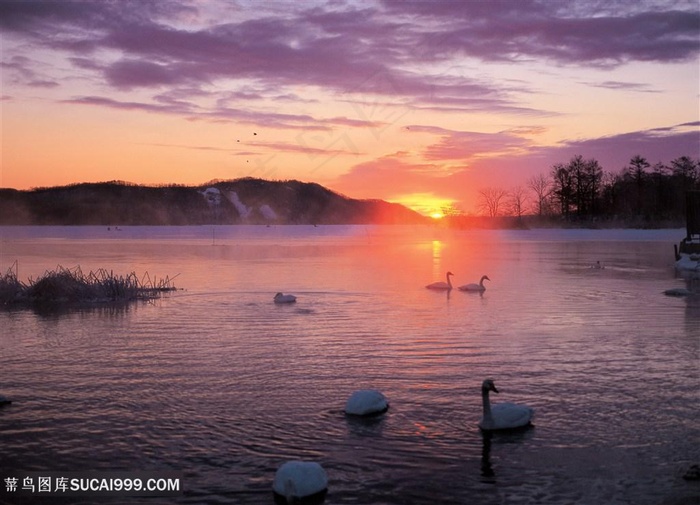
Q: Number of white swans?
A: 6